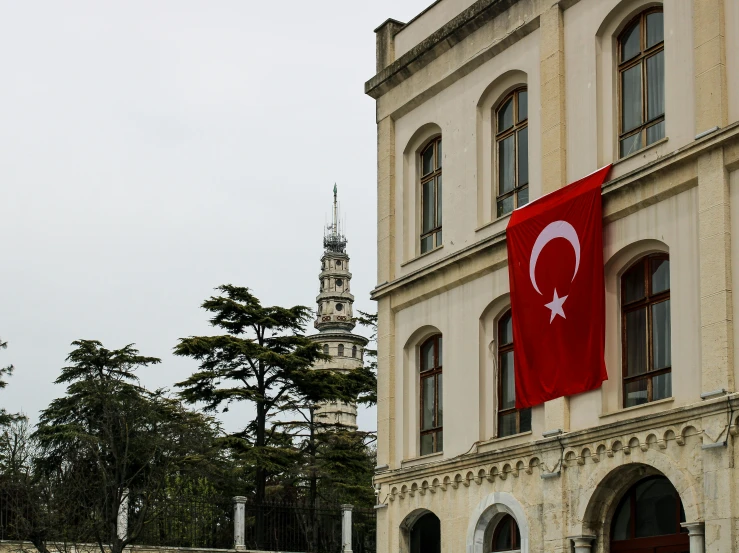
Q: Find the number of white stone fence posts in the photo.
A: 3